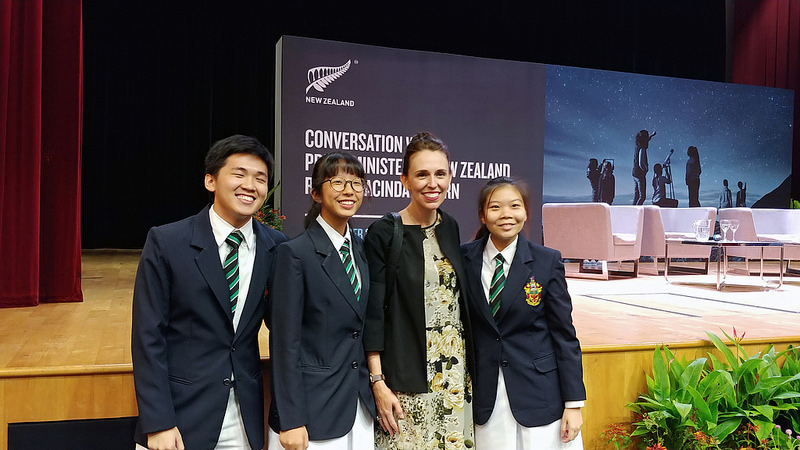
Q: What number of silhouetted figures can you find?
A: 7